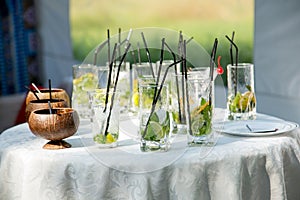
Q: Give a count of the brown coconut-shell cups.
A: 3